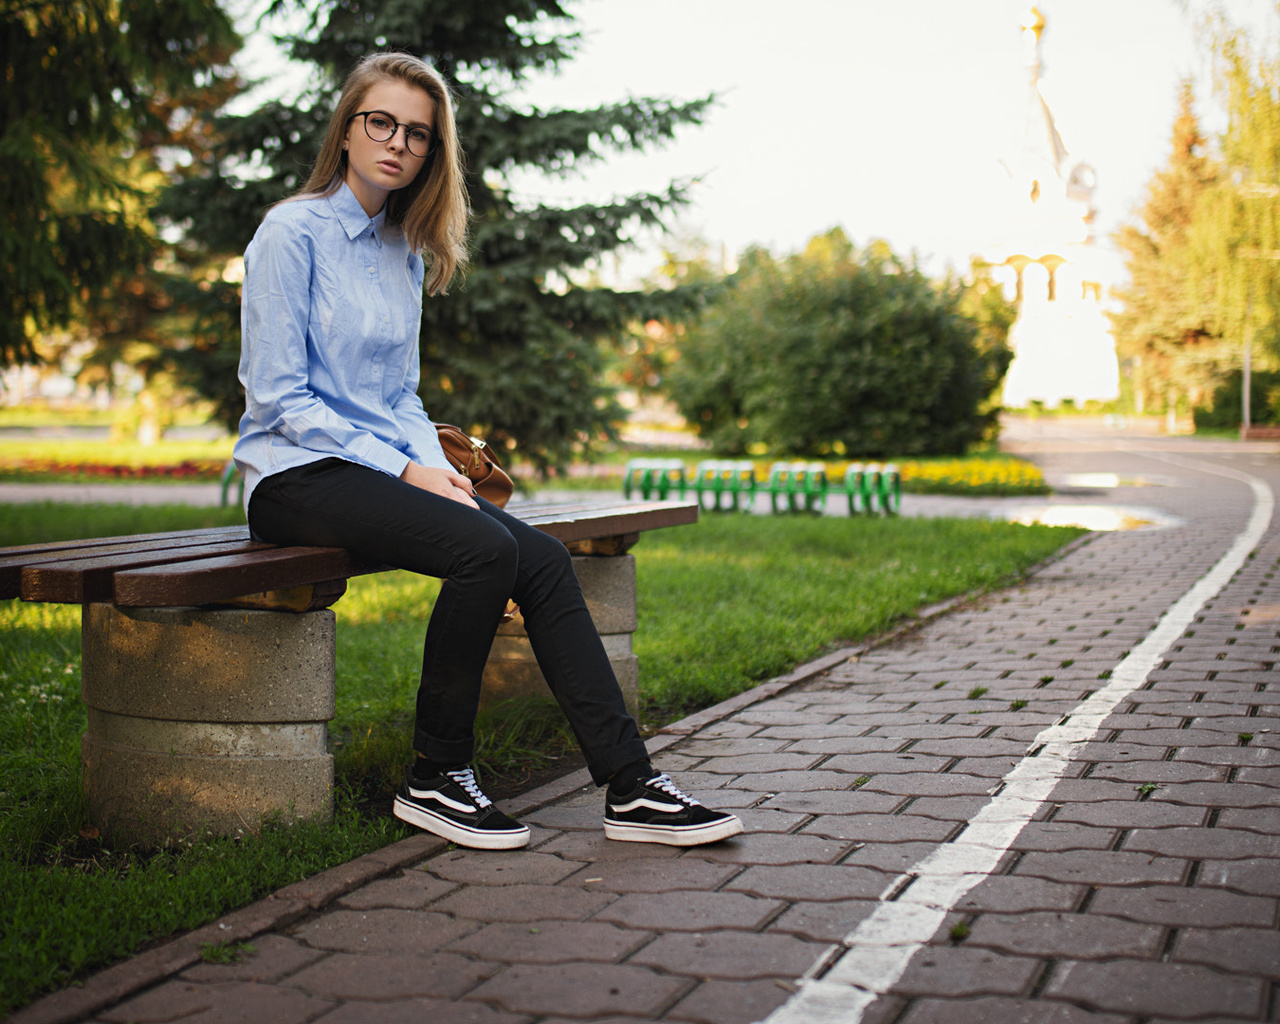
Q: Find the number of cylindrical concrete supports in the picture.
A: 2